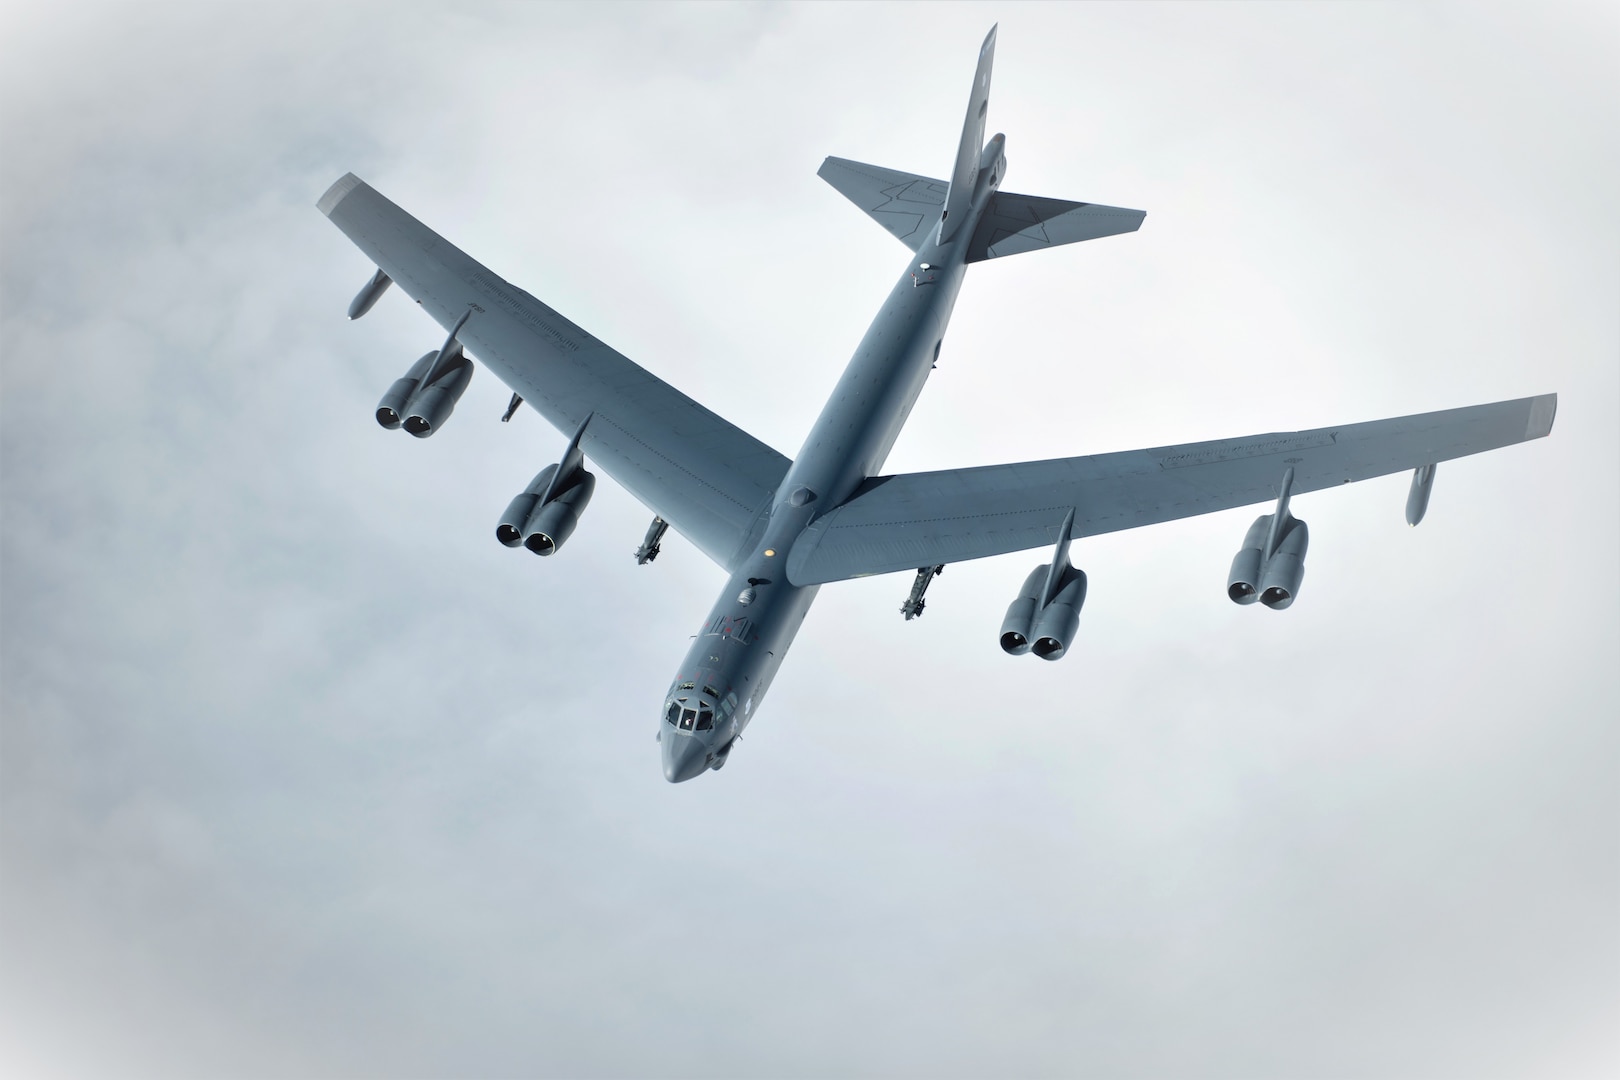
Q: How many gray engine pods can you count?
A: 4